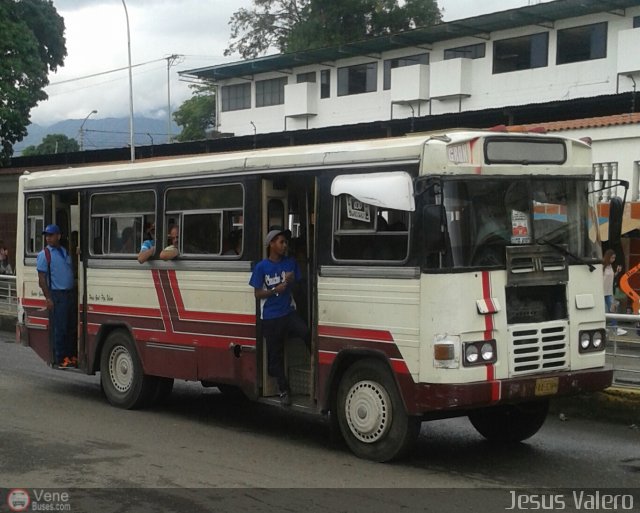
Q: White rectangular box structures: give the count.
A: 4